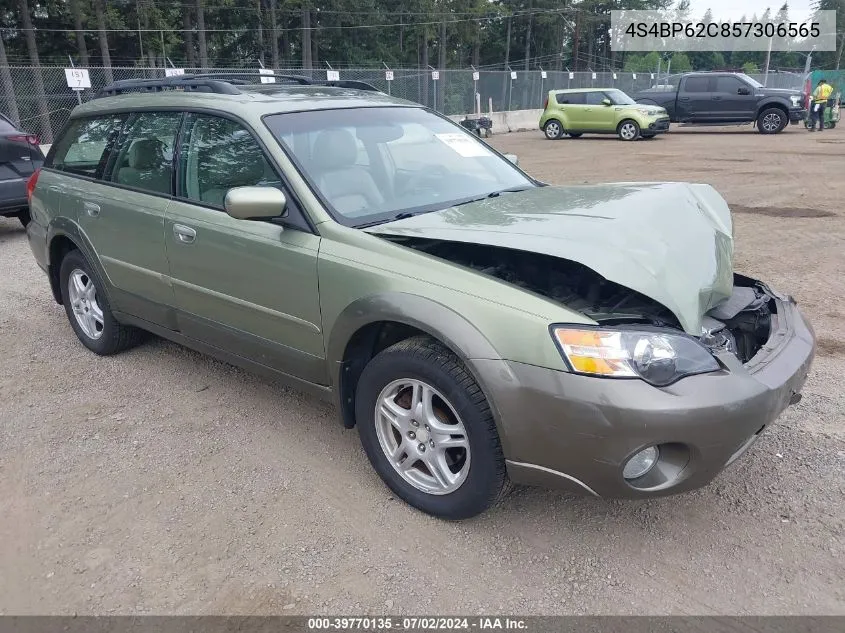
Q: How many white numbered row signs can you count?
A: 14